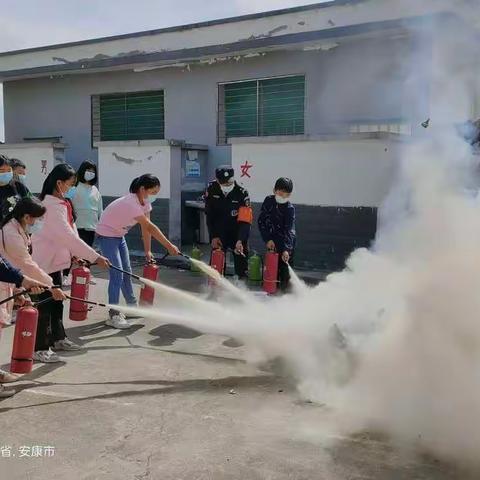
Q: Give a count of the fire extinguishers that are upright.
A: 7